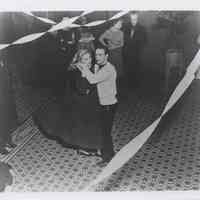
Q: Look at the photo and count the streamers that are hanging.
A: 3